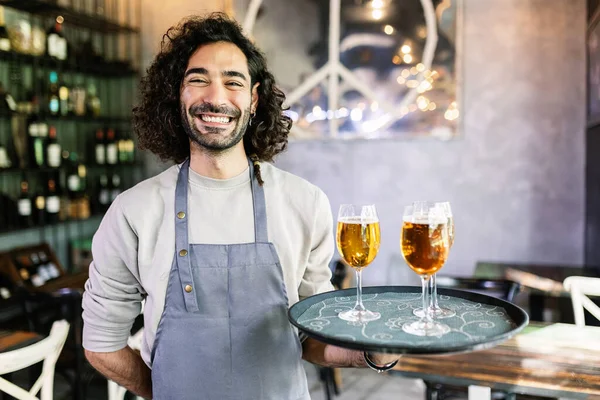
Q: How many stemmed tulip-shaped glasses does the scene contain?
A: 3